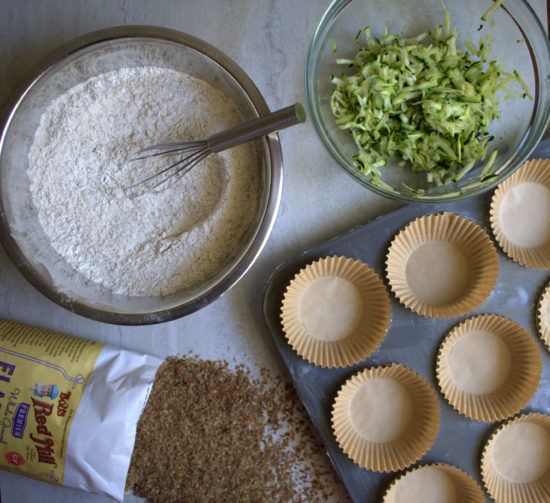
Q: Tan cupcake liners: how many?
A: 8